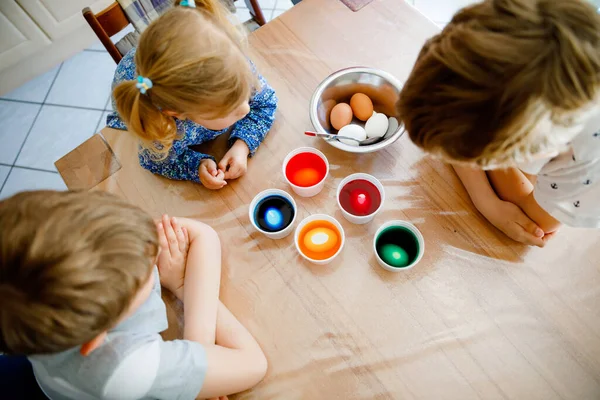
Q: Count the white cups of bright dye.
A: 5